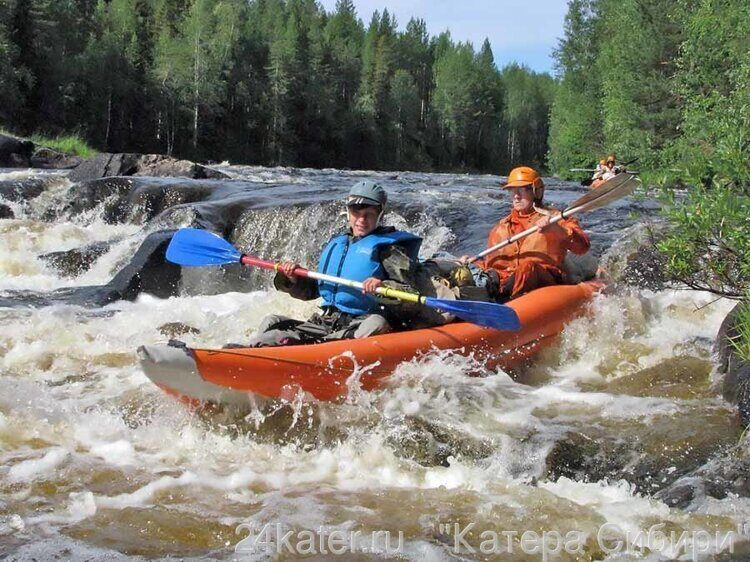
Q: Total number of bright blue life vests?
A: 1